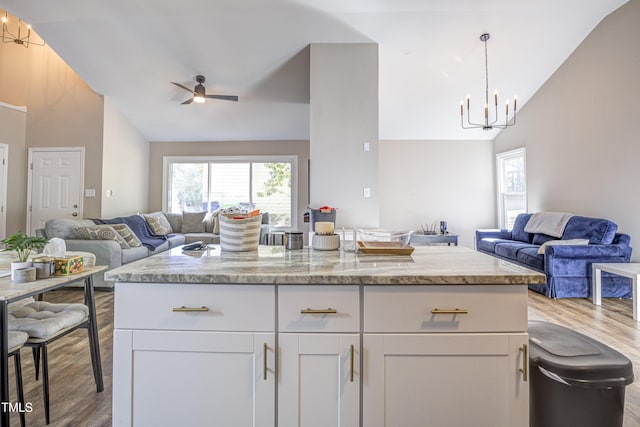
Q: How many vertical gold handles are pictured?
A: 3